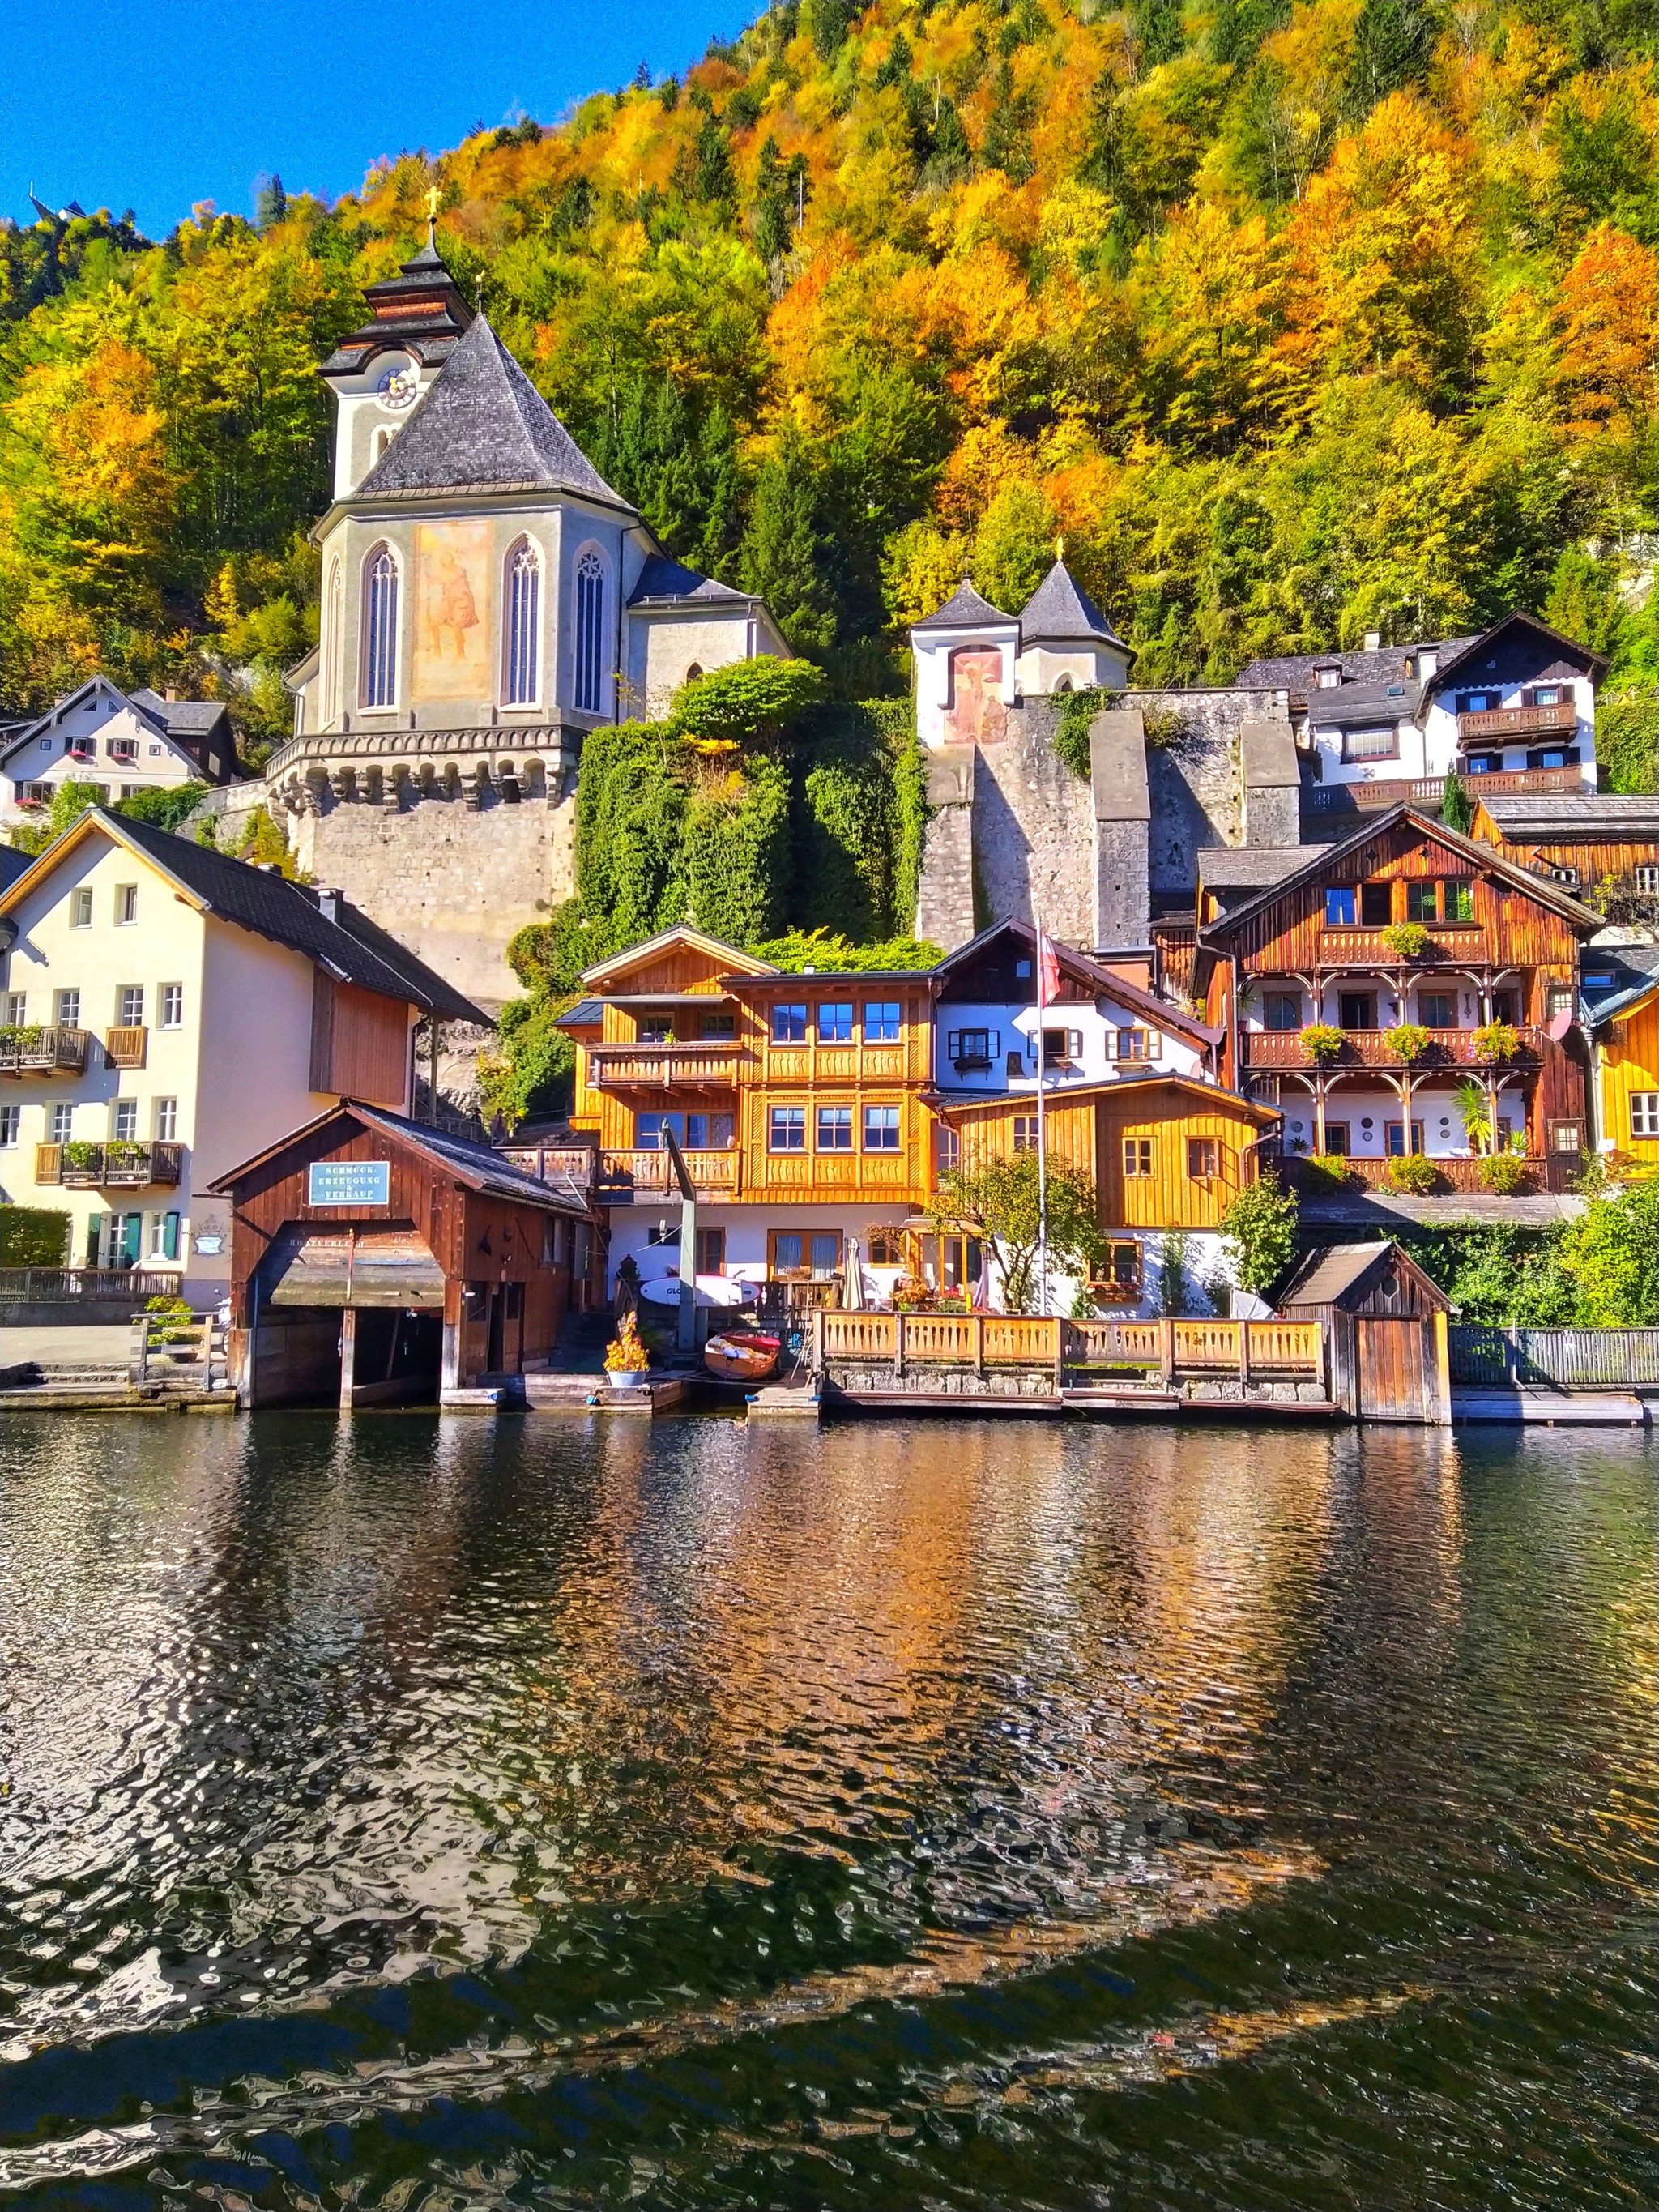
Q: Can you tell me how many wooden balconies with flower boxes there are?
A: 5